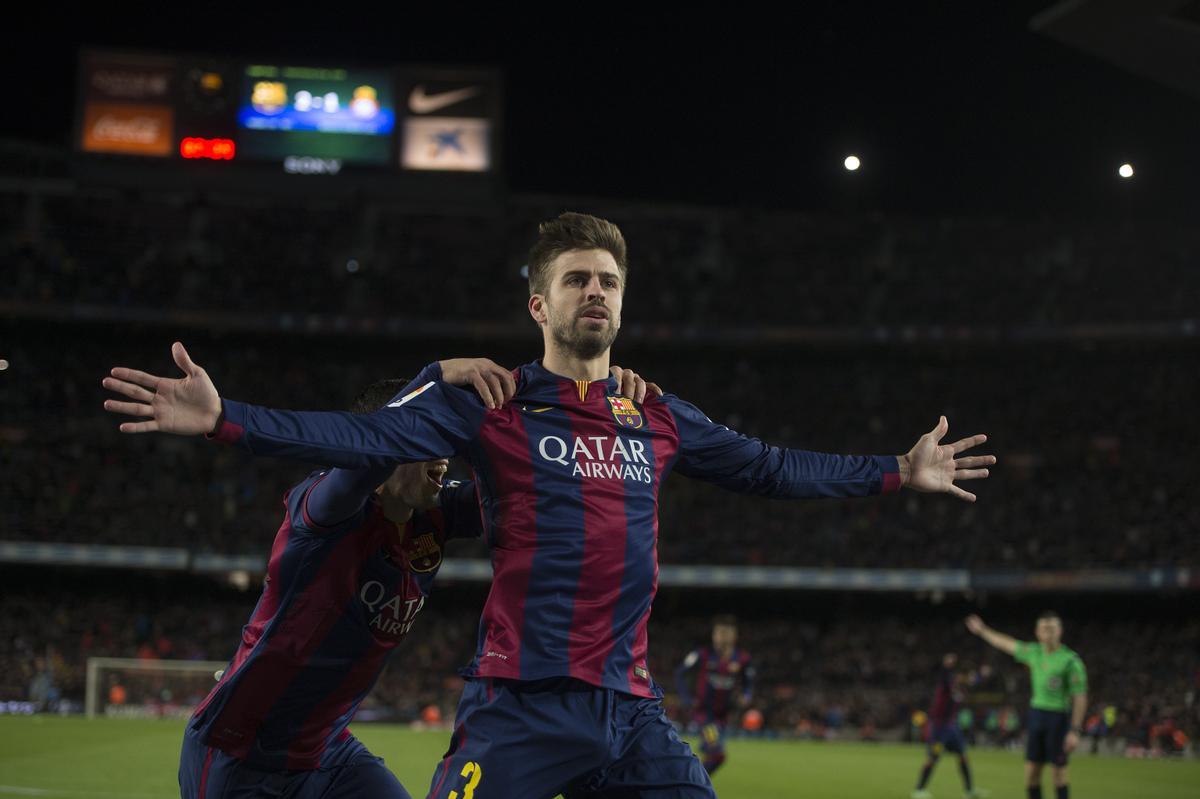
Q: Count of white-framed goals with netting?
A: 1